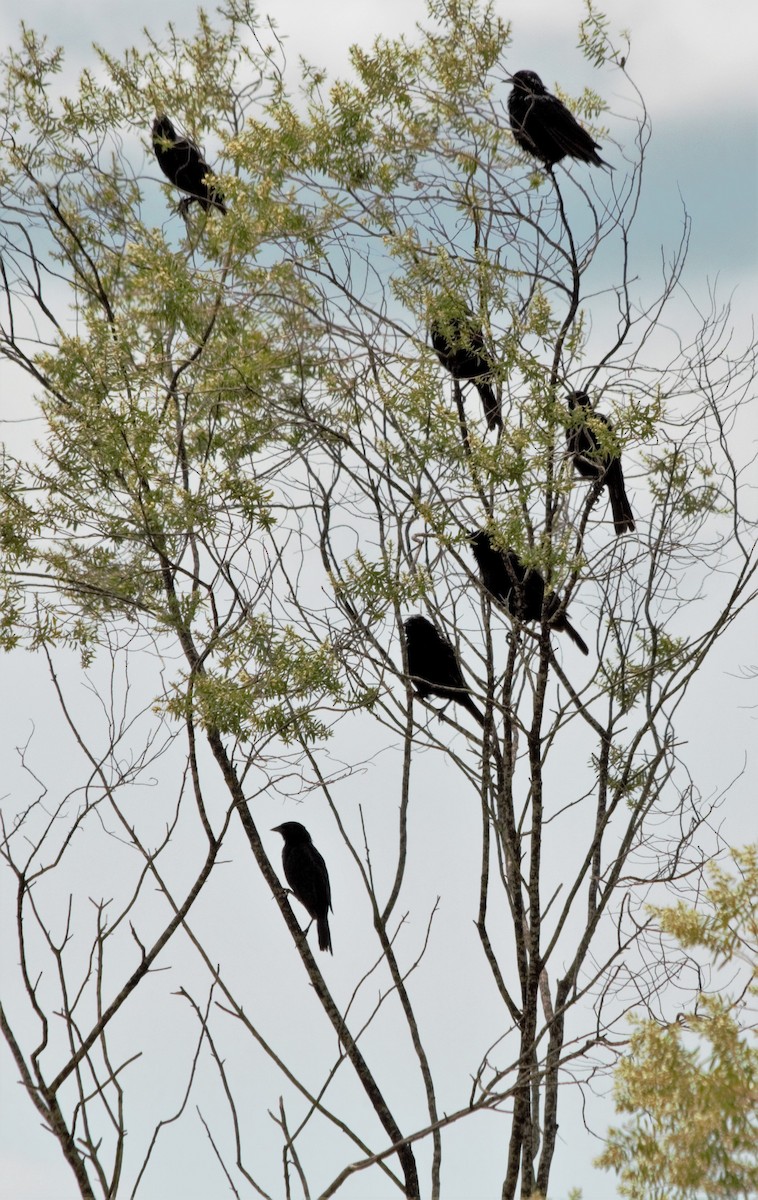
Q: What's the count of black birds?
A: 7